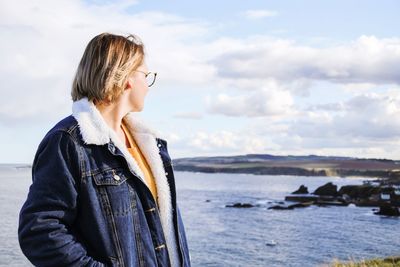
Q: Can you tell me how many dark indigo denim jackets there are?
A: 1